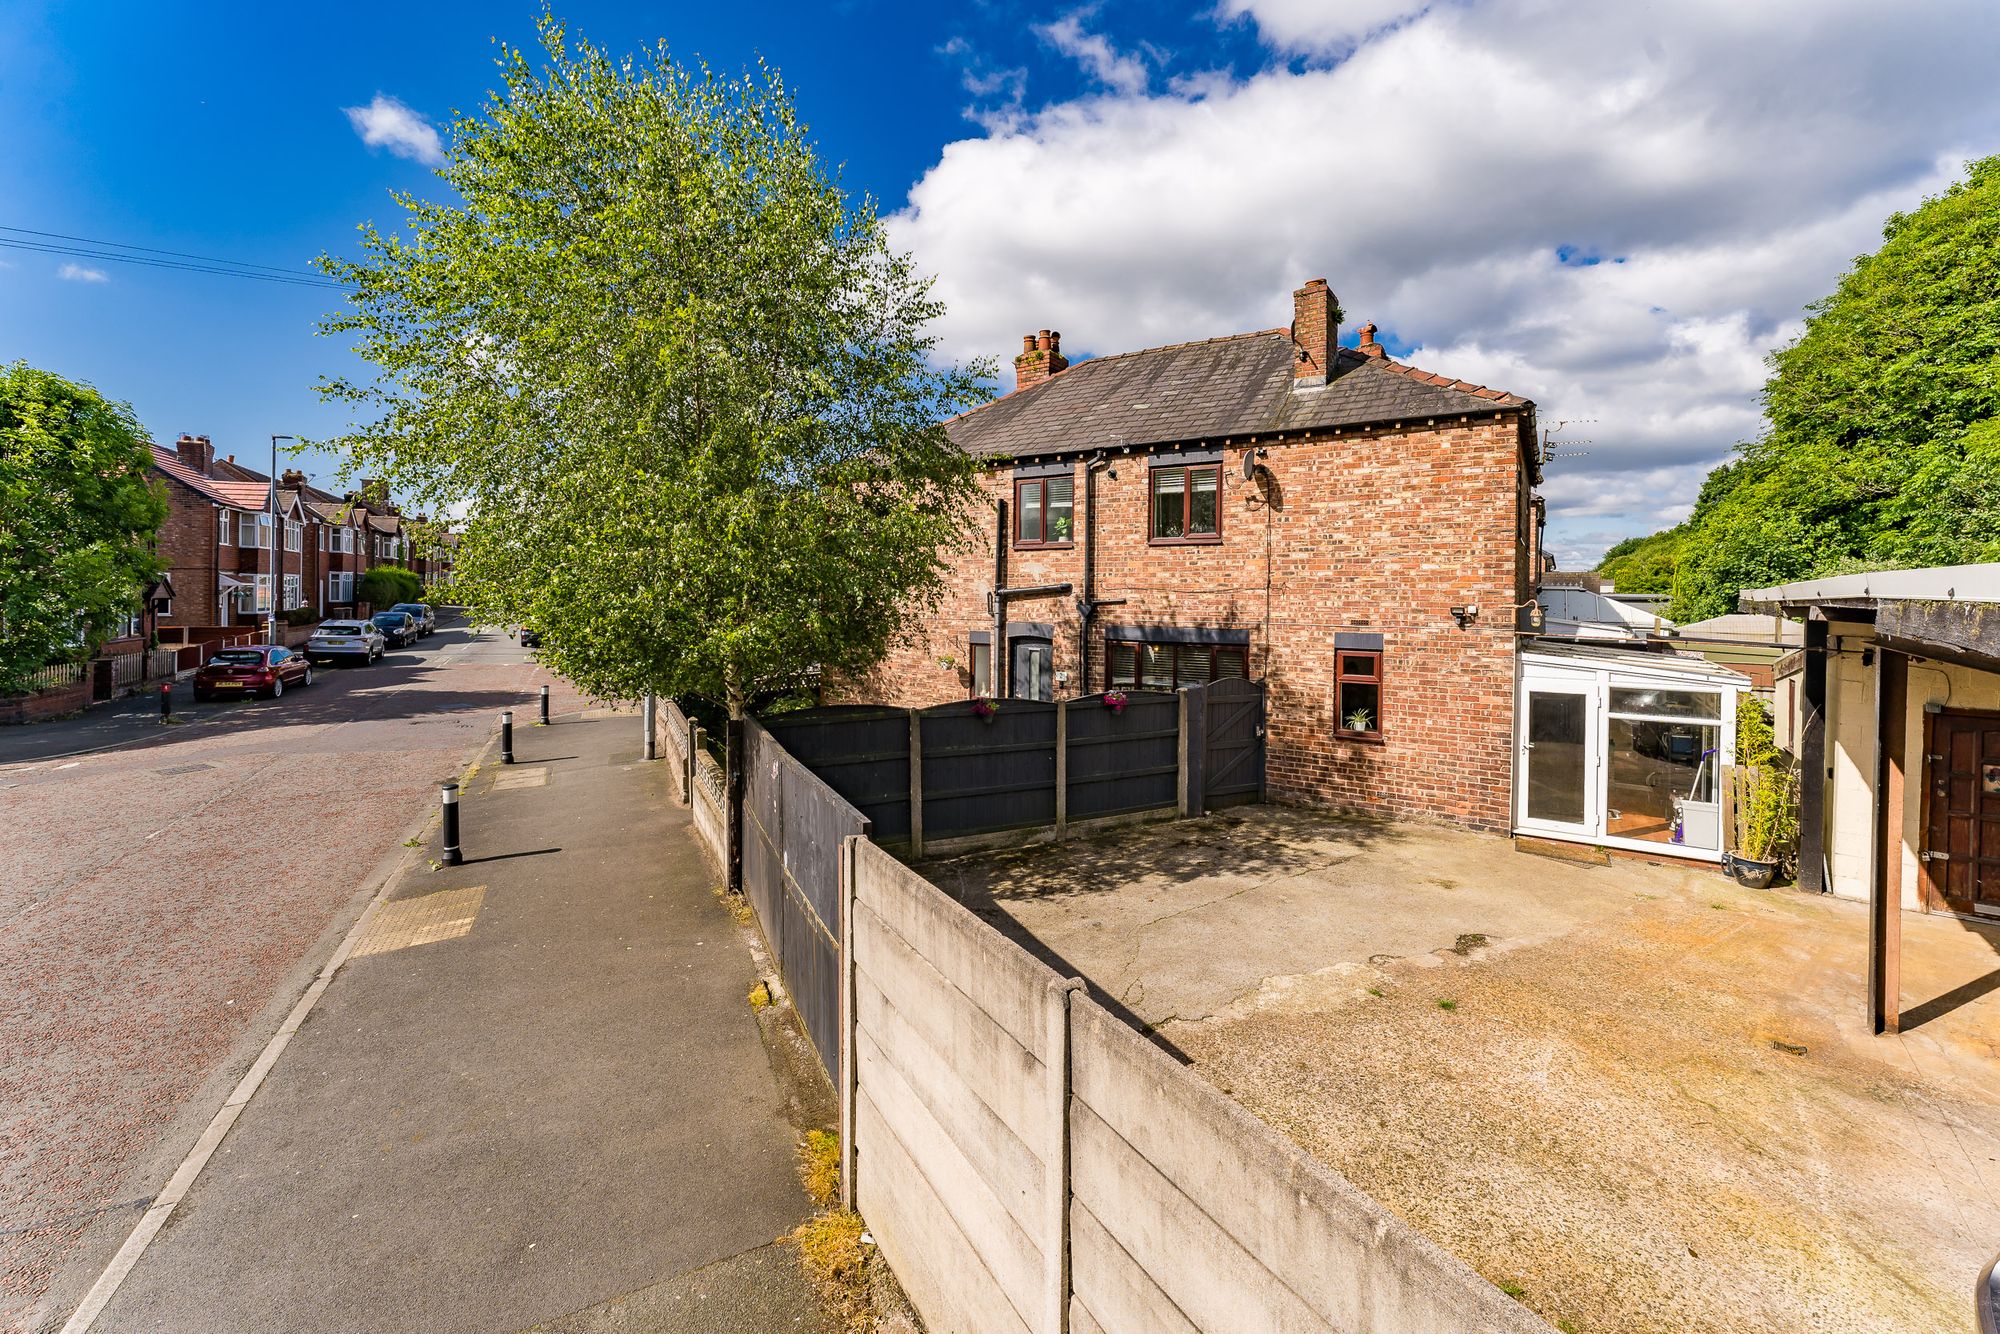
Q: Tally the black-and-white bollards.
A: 3